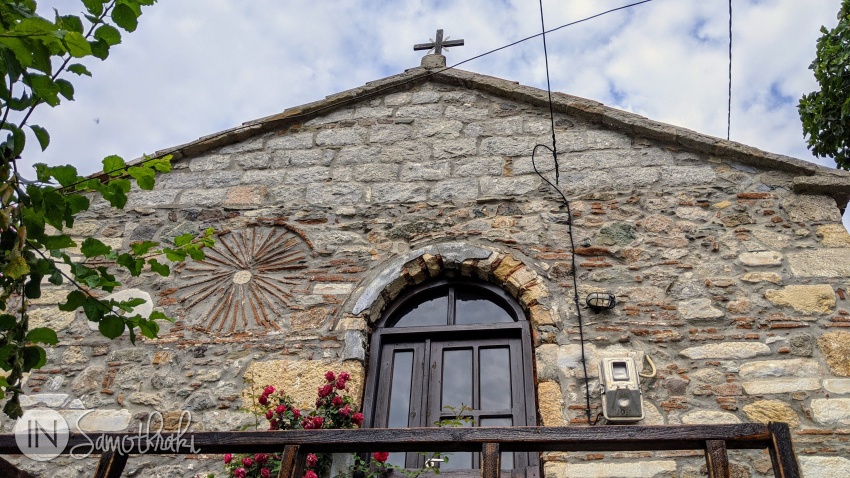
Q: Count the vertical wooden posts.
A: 5